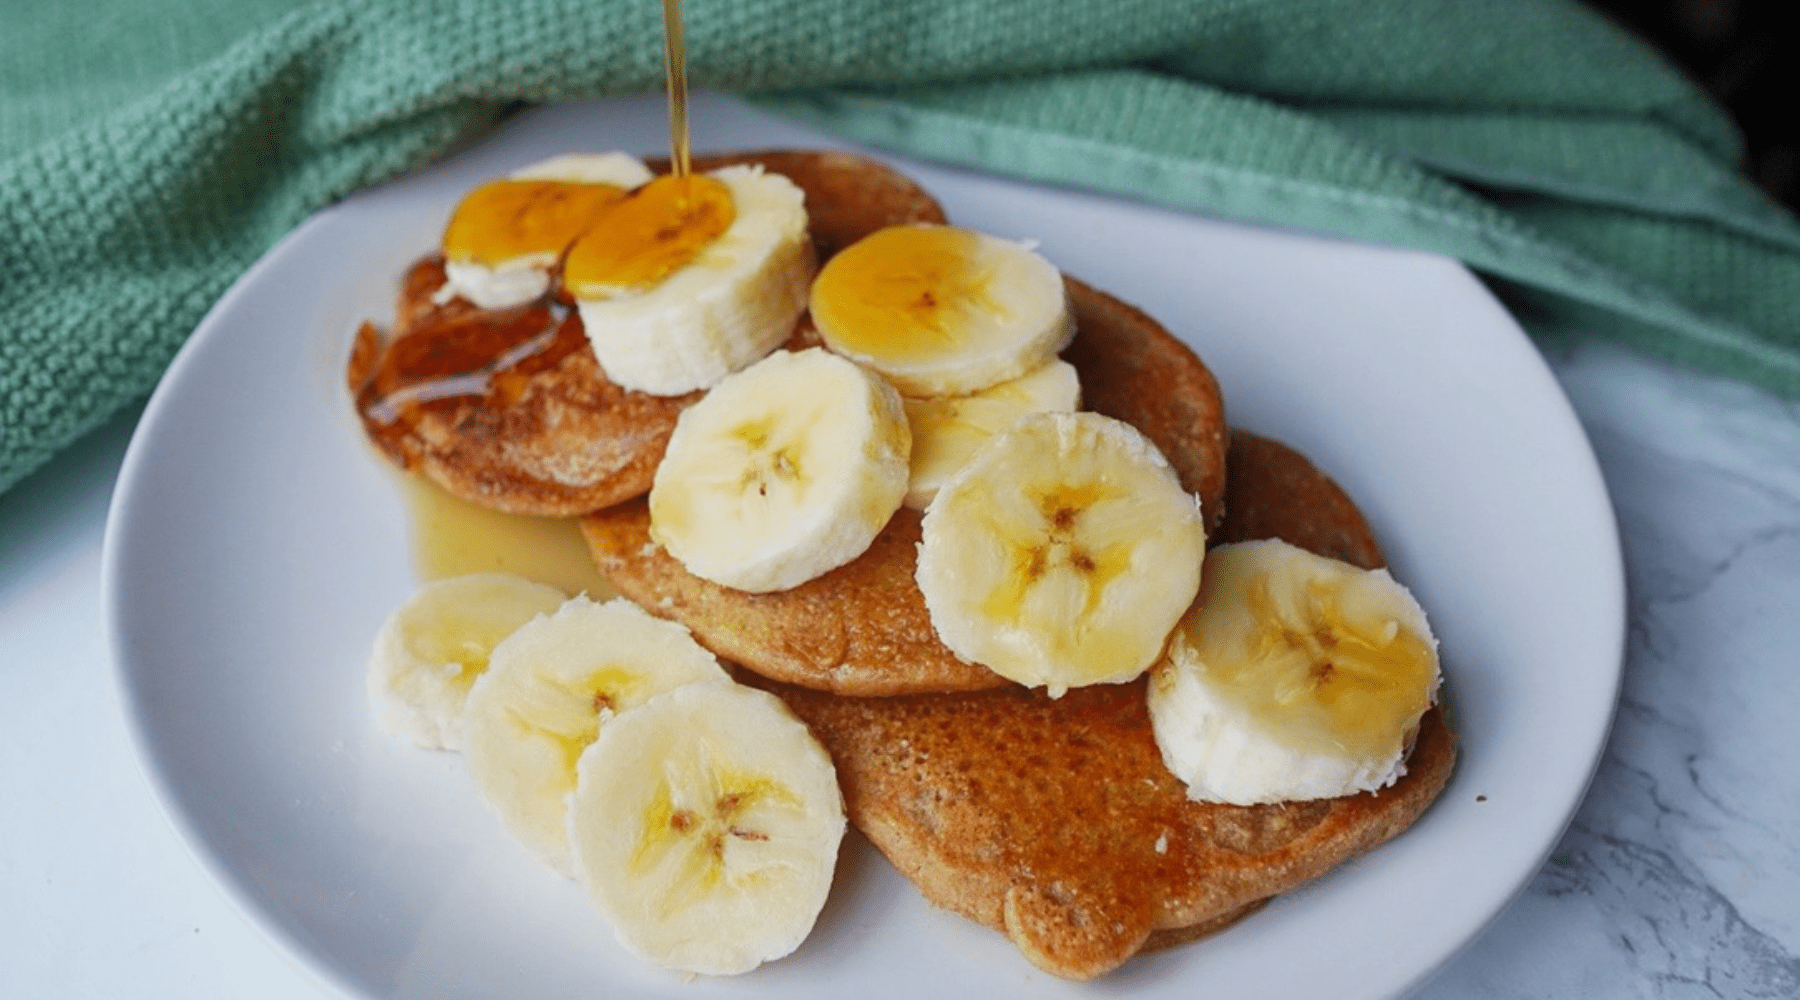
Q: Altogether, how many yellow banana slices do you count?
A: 10